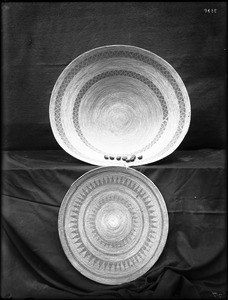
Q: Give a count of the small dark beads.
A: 7